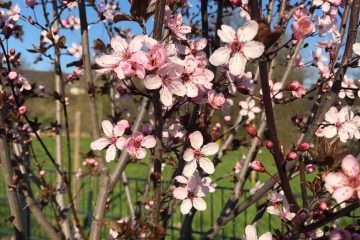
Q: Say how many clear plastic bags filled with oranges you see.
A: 0